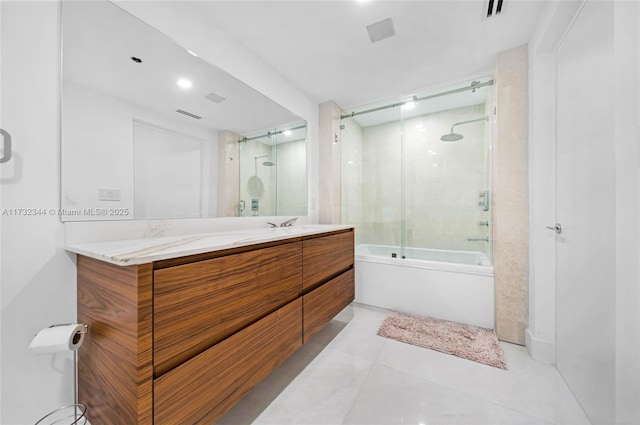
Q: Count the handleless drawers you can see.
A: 4